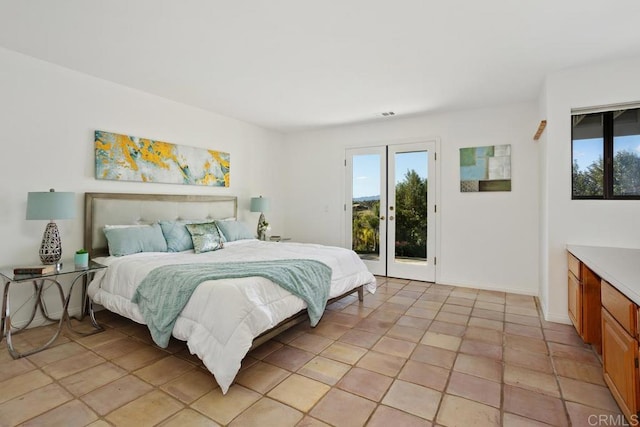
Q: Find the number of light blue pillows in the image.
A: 3